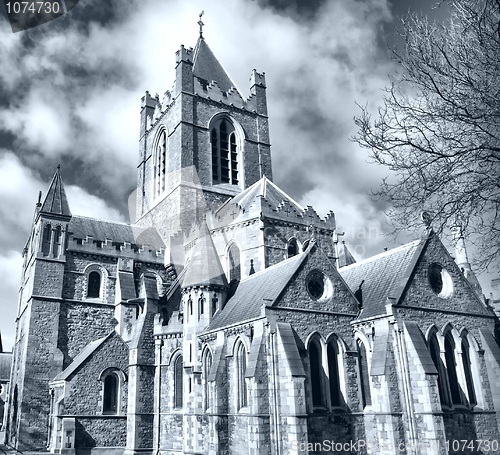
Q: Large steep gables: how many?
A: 2